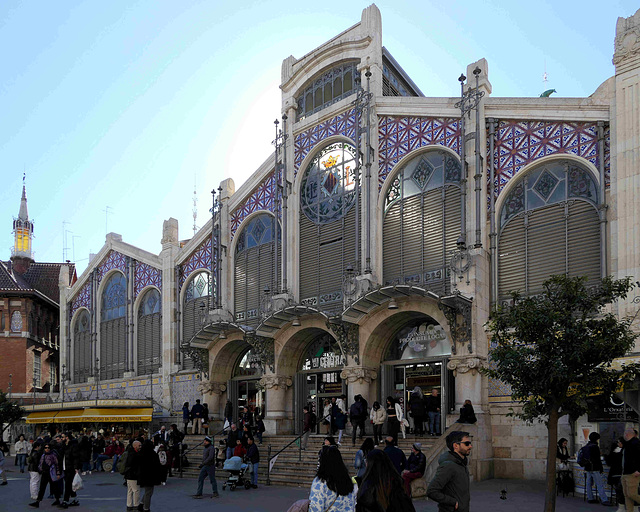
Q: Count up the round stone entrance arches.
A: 3